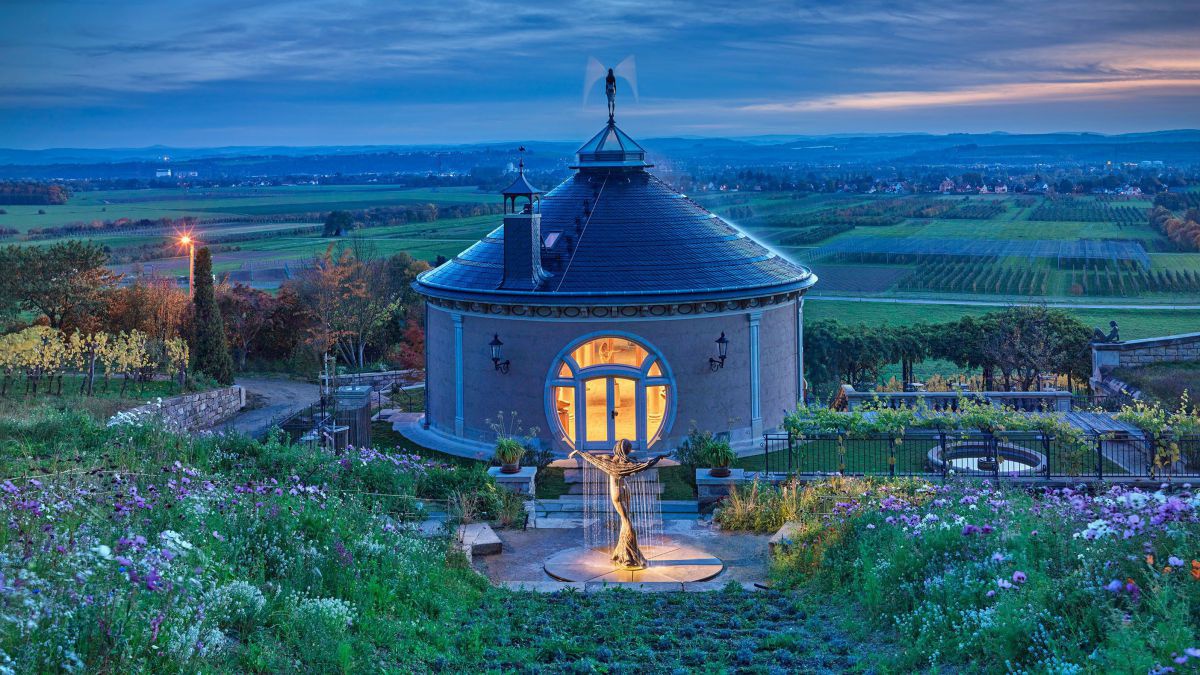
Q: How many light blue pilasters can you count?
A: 2